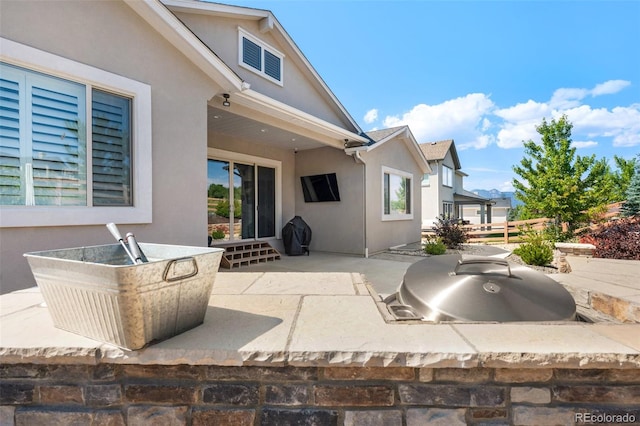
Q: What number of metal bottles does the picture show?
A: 0